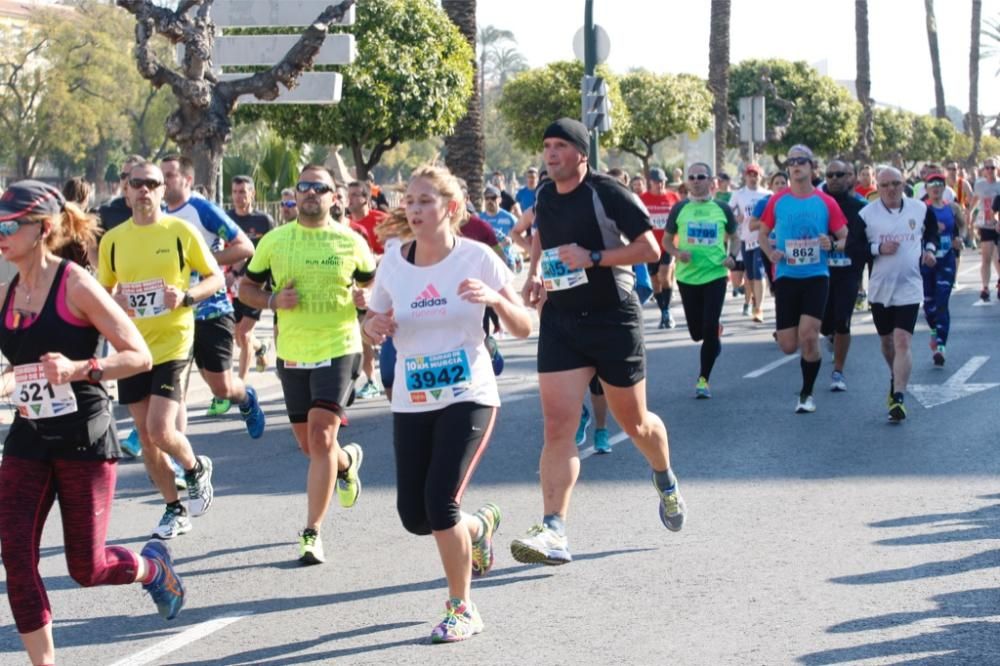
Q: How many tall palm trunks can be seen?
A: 5